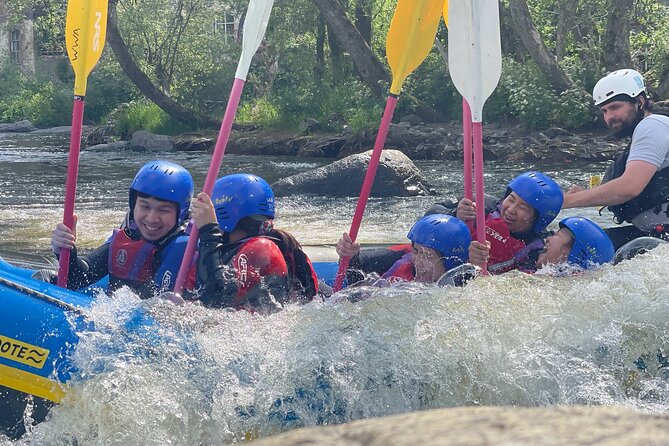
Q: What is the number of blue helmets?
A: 5